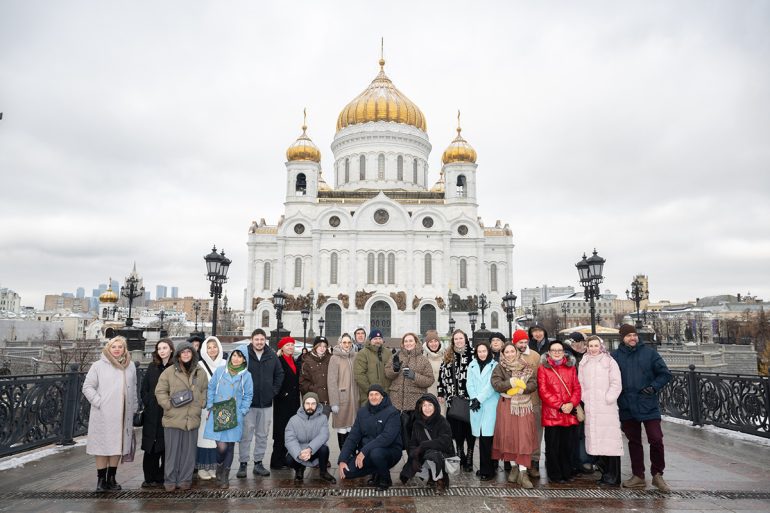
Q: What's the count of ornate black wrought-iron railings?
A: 2